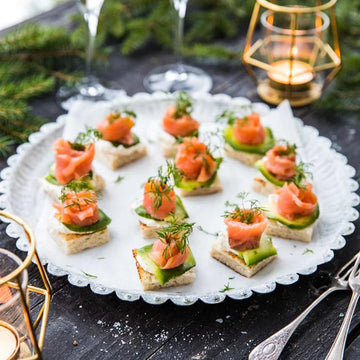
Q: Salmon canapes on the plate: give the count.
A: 11